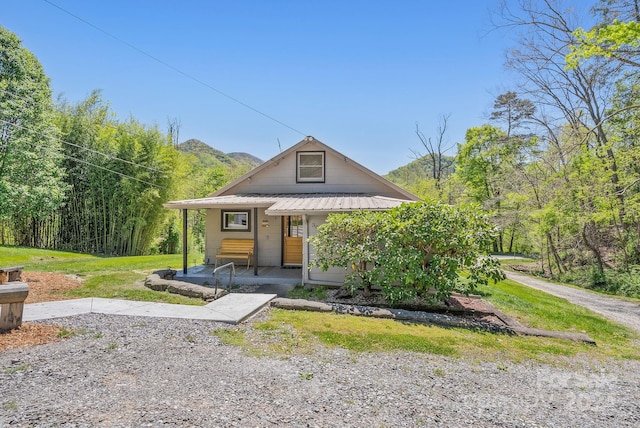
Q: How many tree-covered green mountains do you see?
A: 3